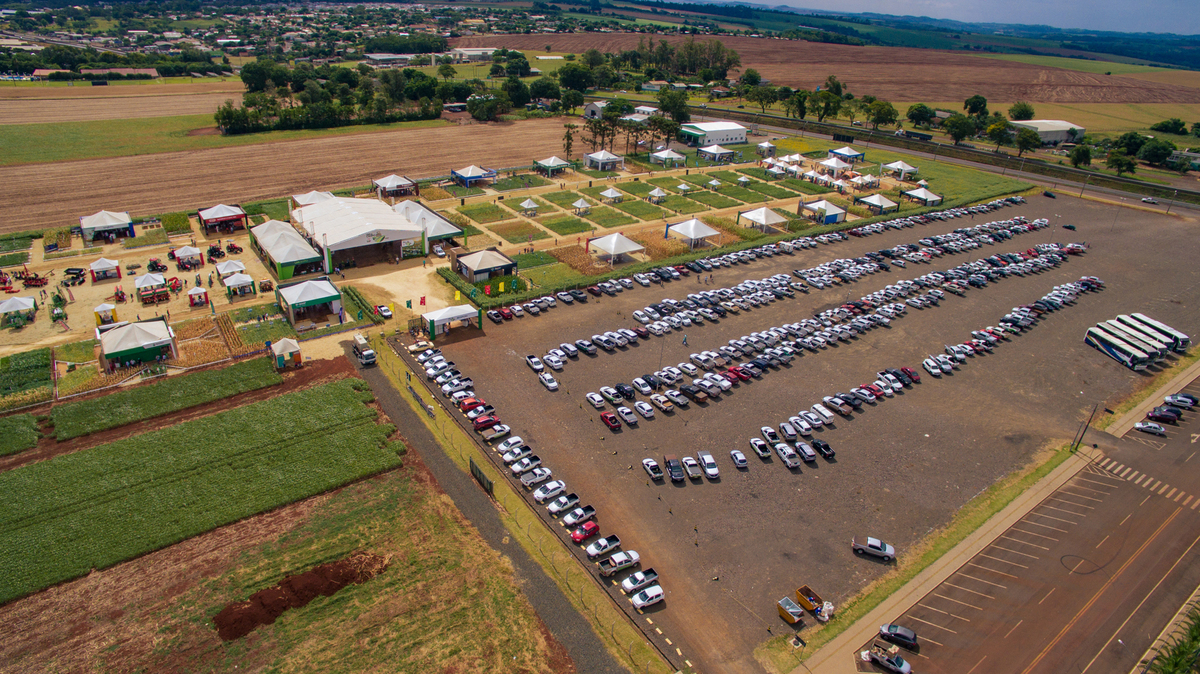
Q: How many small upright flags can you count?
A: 10